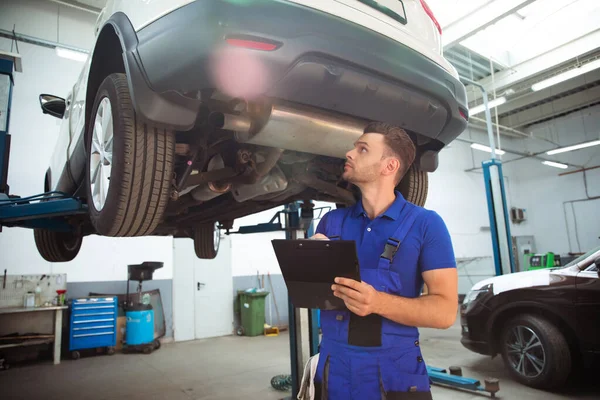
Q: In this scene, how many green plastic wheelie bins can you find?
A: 1